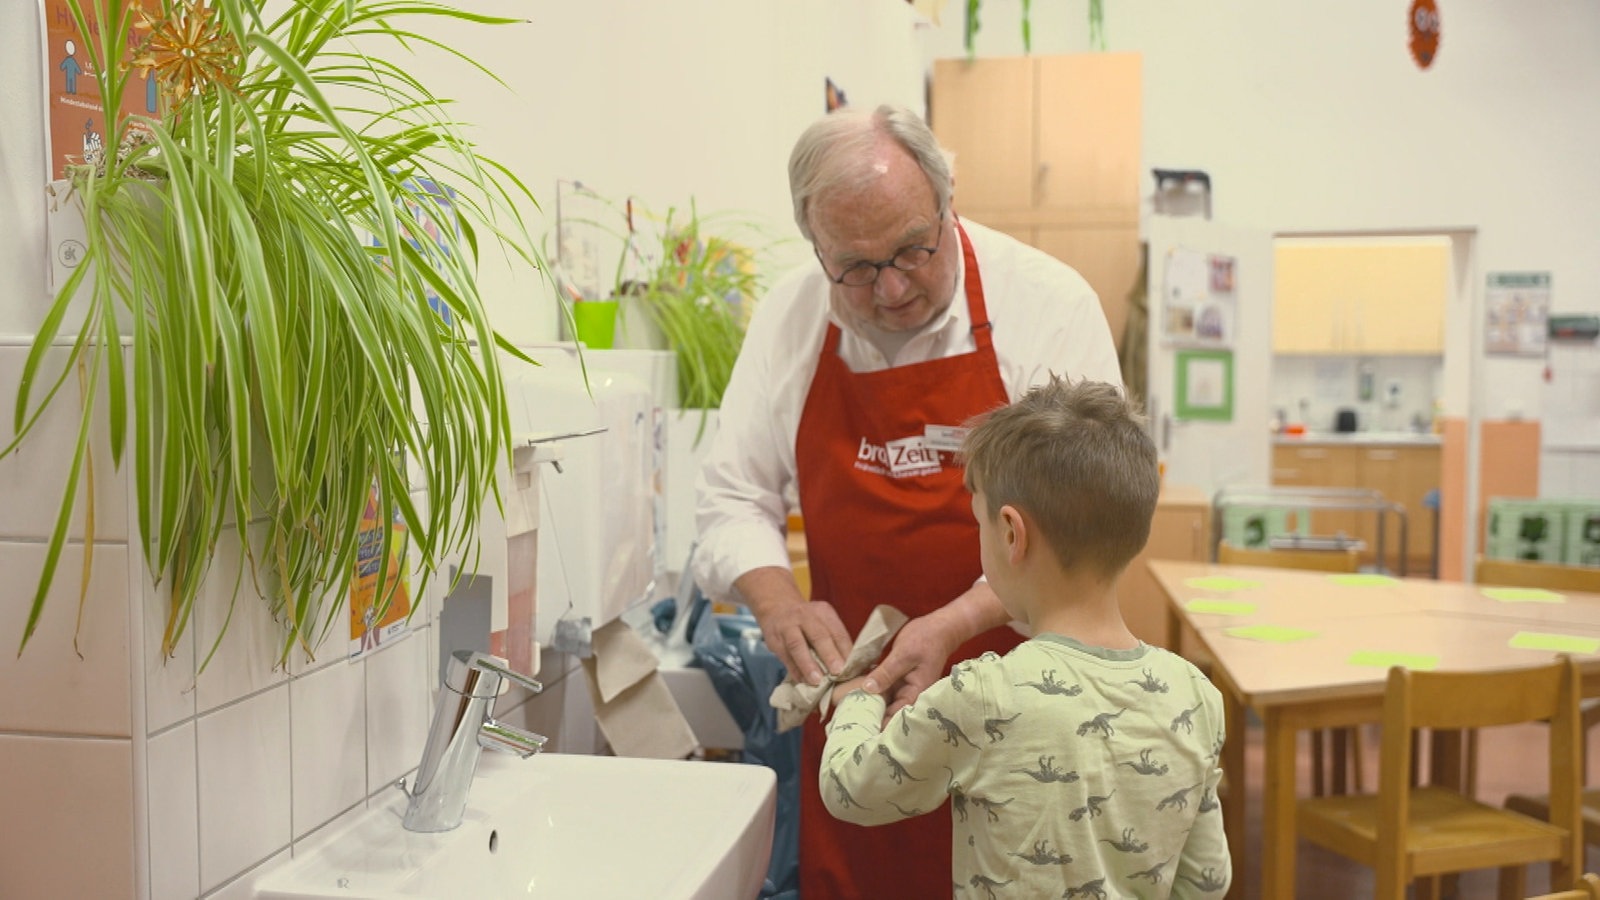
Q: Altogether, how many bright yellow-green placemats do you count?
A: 7